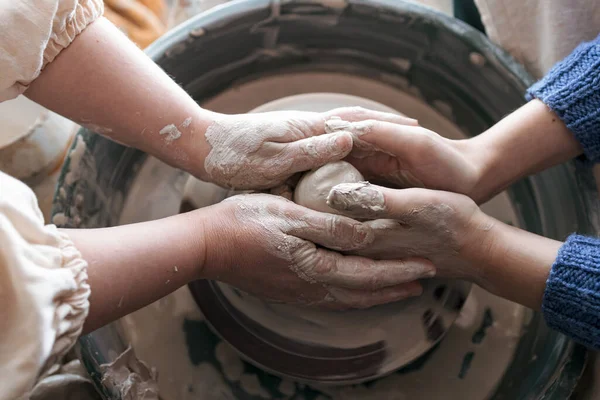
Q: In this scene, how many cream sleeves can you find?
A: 2